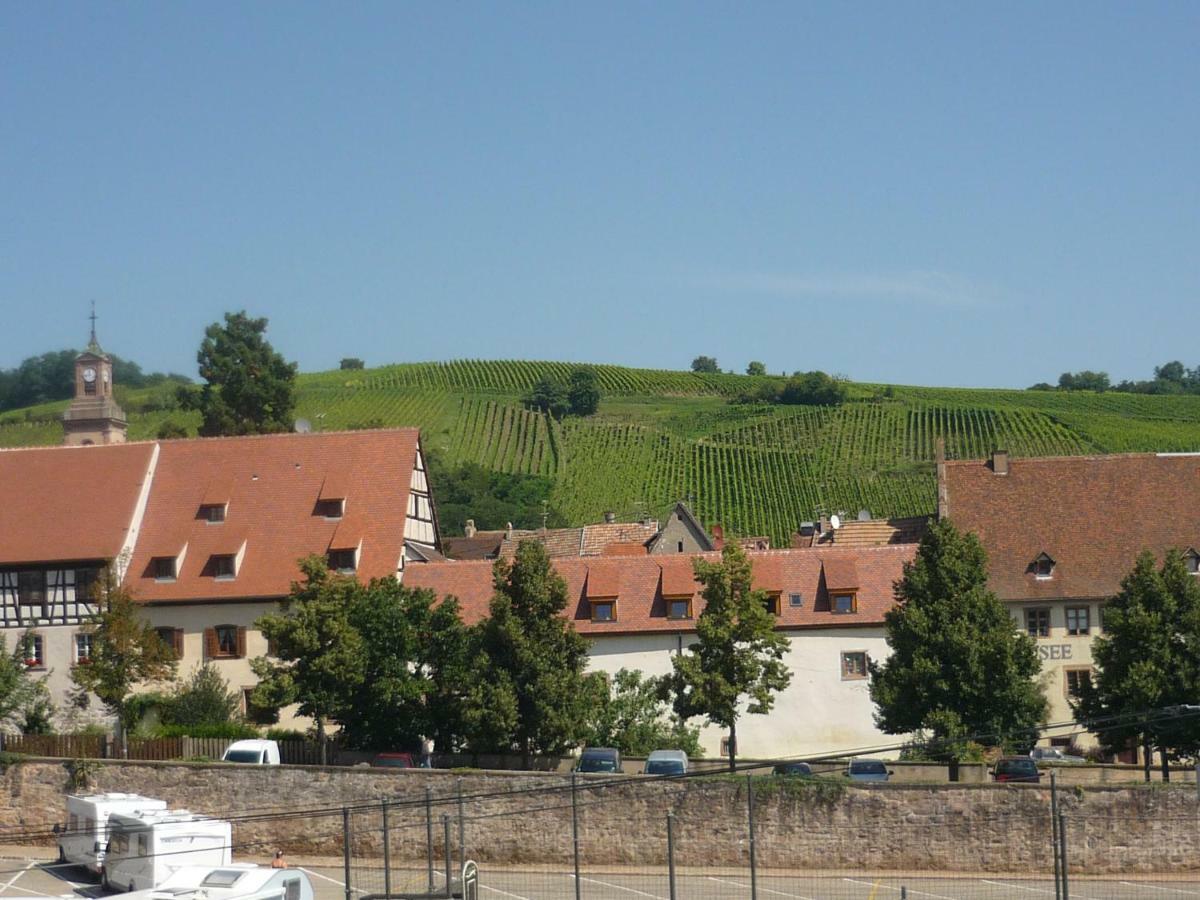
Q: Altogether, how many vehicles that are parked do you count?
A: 11